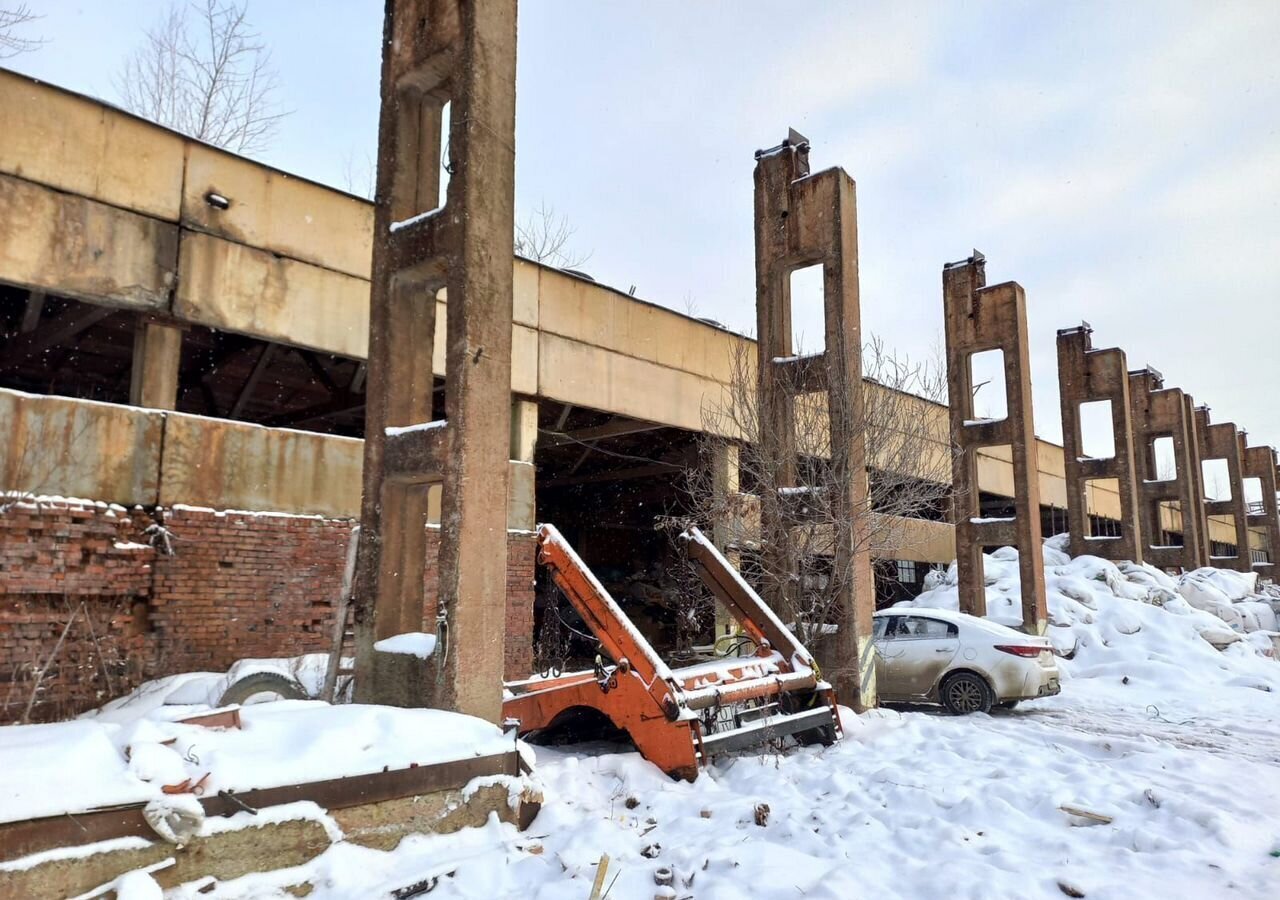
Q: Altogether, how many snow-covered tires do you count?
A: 1